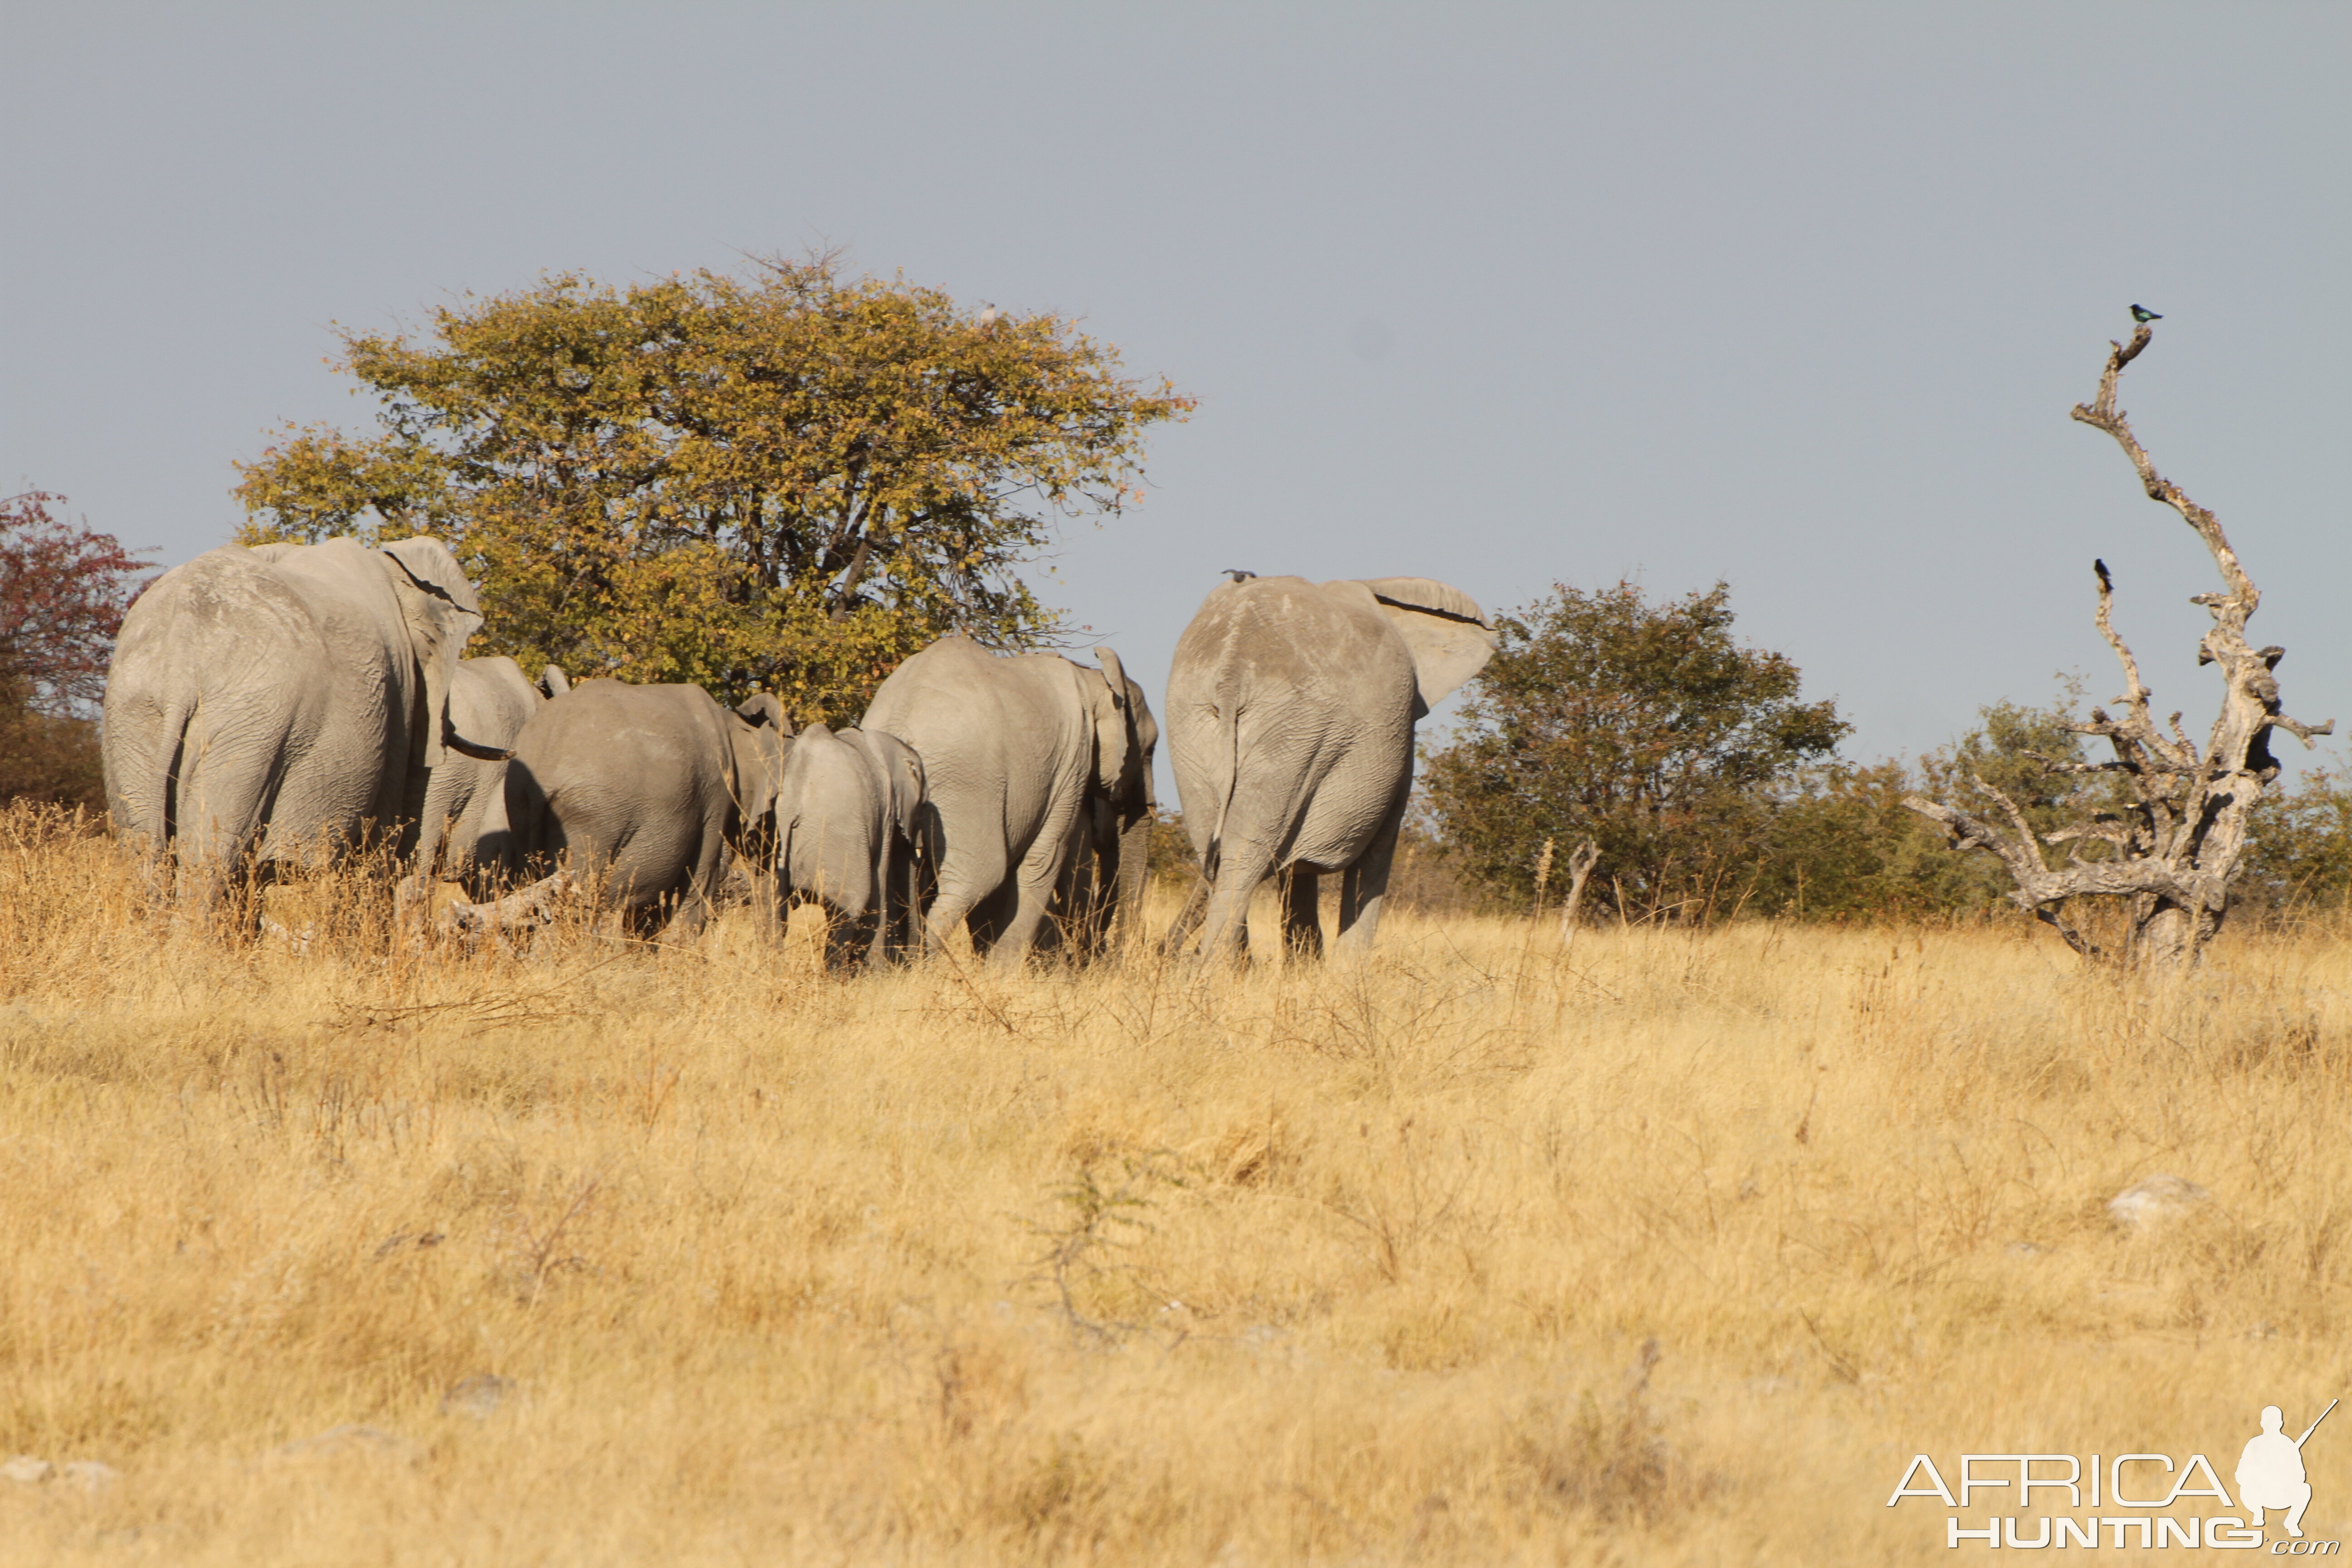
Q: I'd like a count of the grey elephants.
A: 6